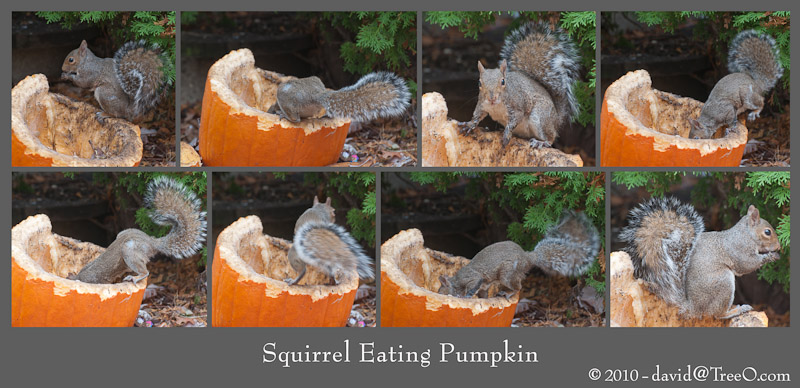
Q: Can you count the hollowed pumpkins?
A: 8